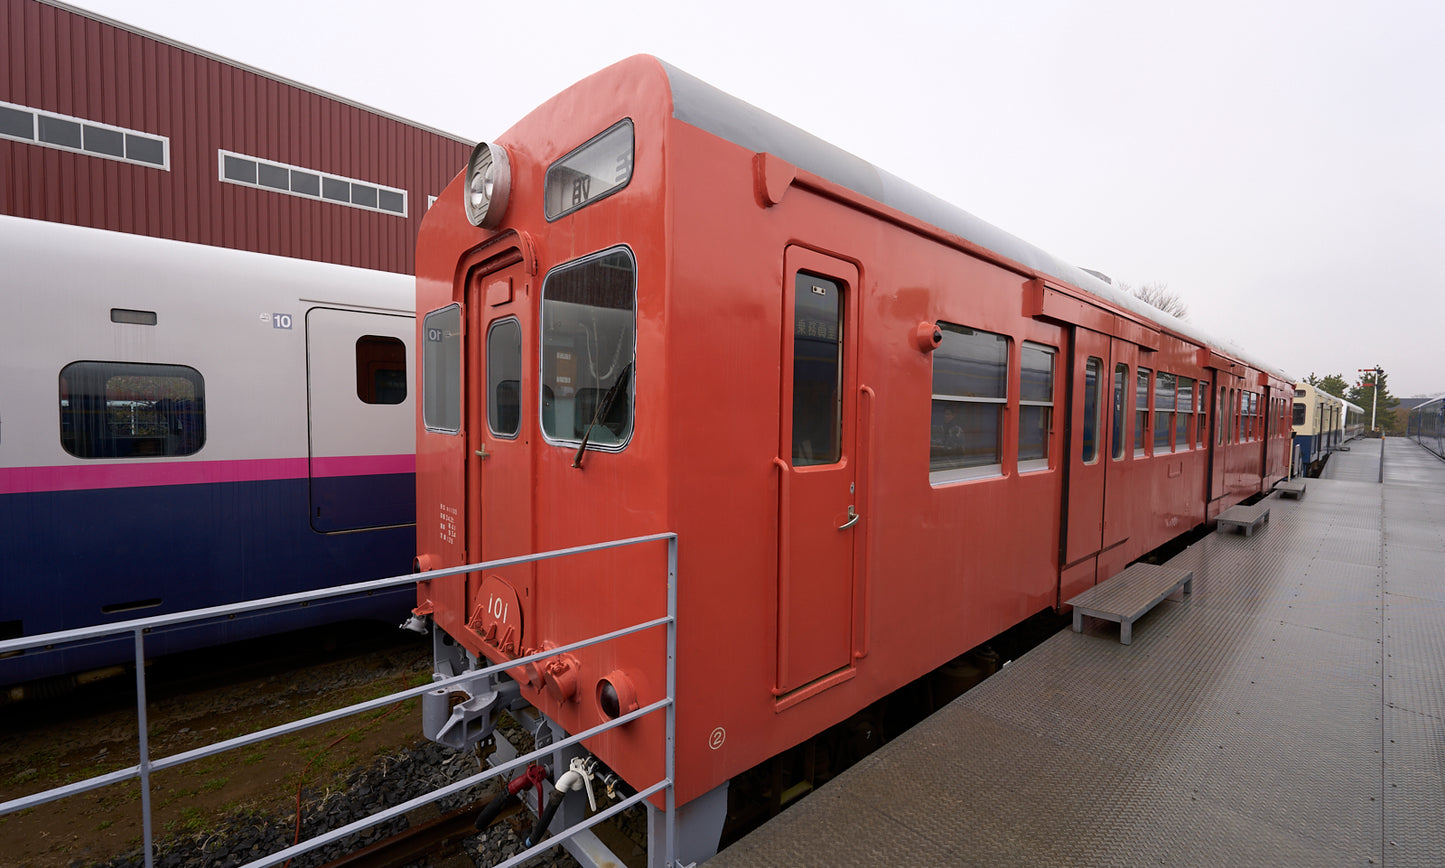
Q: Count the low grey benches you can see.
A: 3